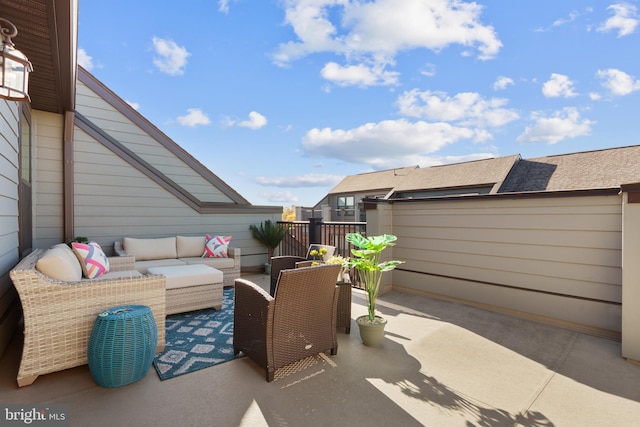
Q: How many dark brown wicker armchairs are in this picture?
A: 2